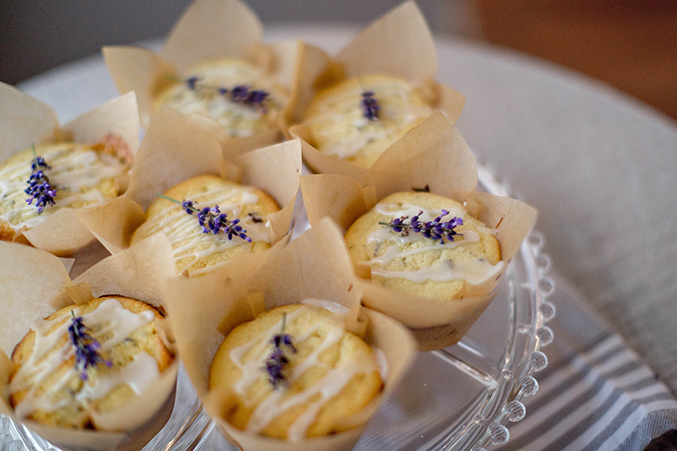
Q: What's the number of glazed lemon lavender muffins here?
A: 7